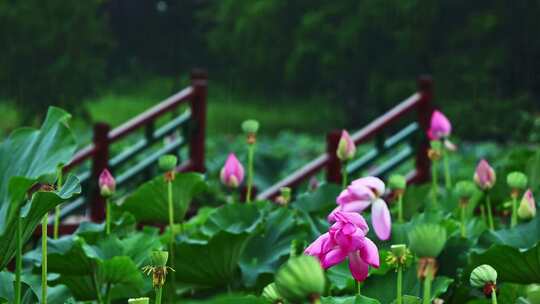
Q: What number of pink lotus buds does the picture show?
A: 6